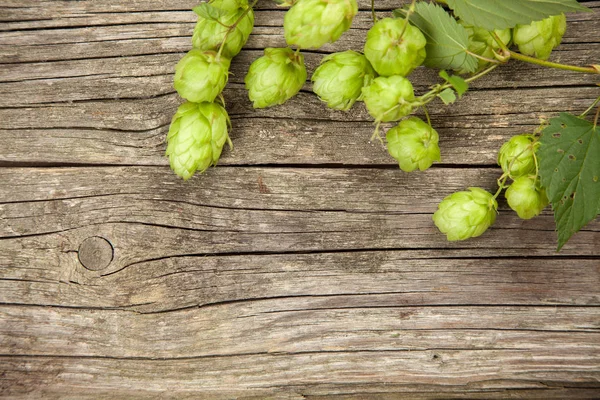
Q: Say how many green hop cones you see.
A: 14